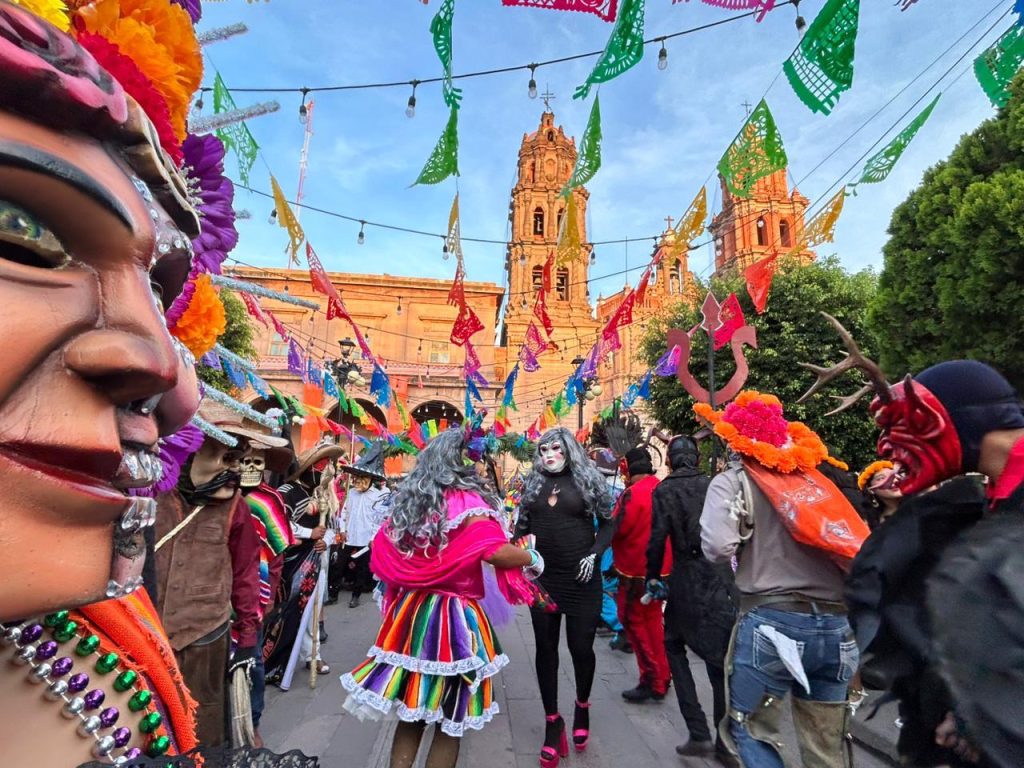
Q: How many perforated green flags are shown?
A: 9